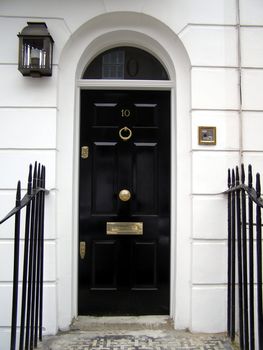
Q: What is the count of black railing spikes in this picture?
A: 12